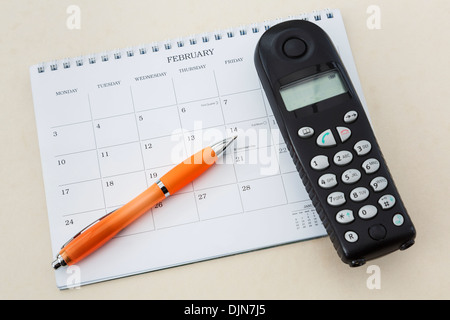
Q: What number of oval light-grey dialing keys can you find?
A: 12